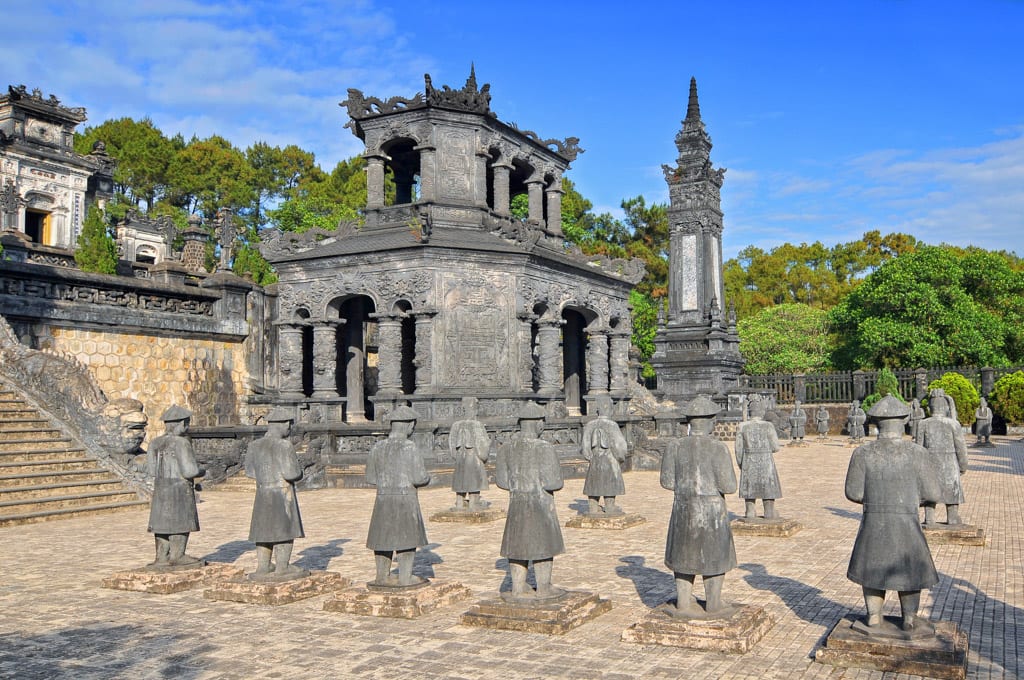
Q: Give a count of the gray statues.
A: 15